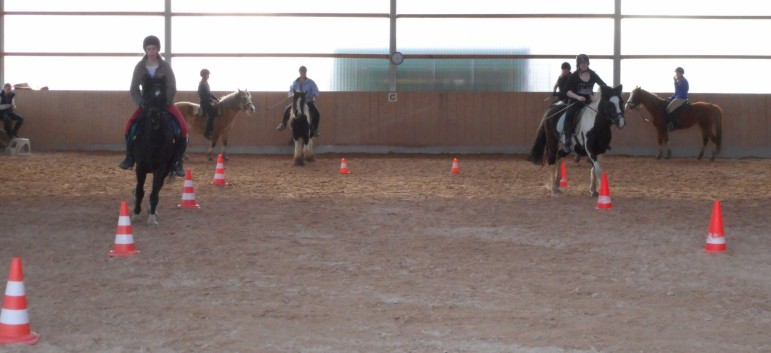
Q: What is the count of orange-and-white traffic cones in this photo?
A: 9